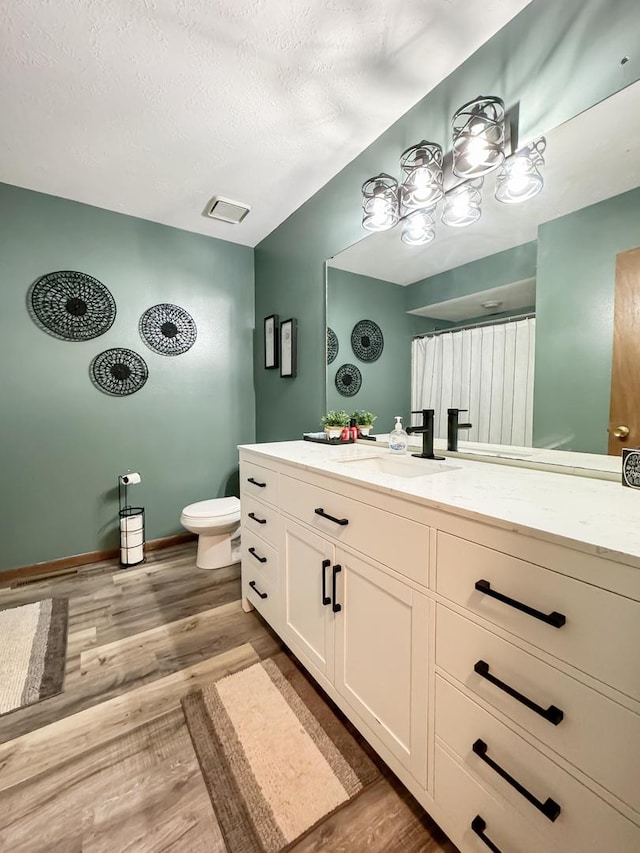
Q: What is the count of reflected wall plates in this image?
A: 3